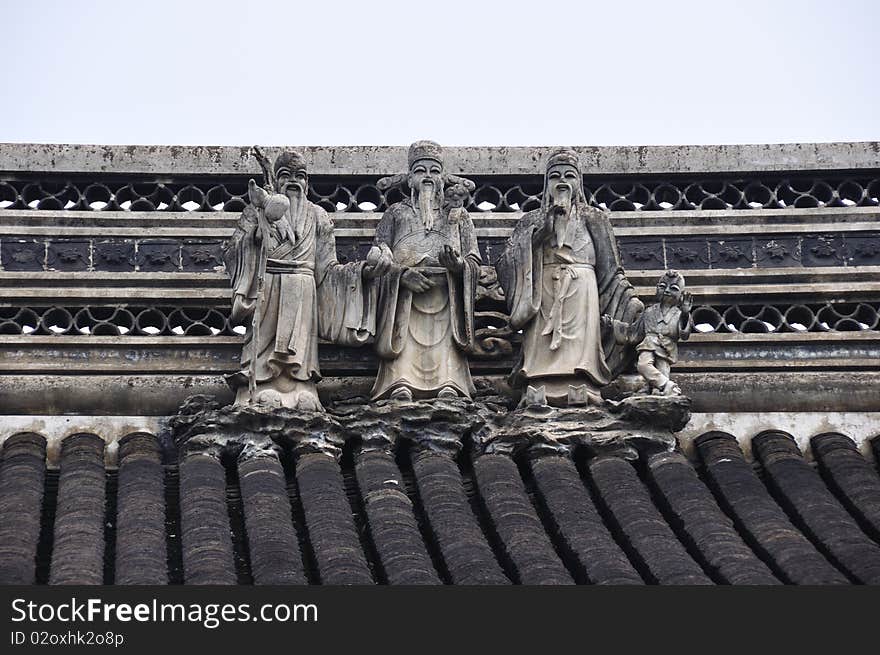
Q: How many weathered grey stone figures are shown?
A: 4